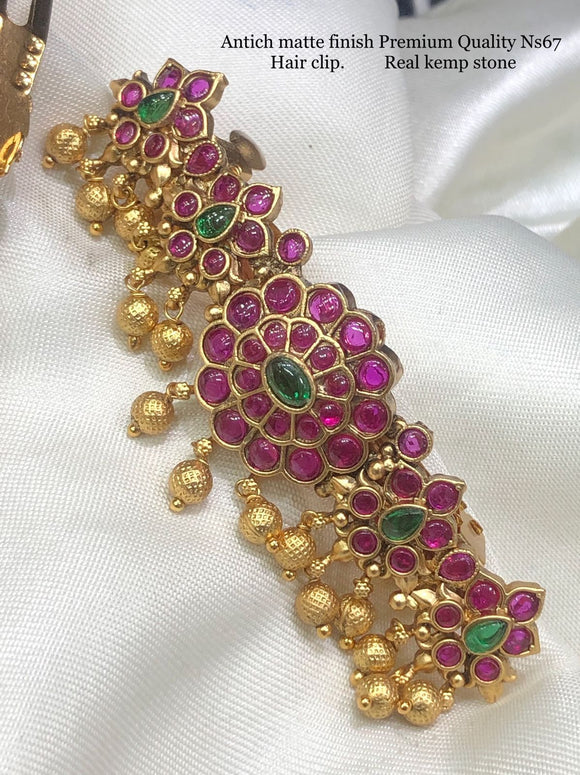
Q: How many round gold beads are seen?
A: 15